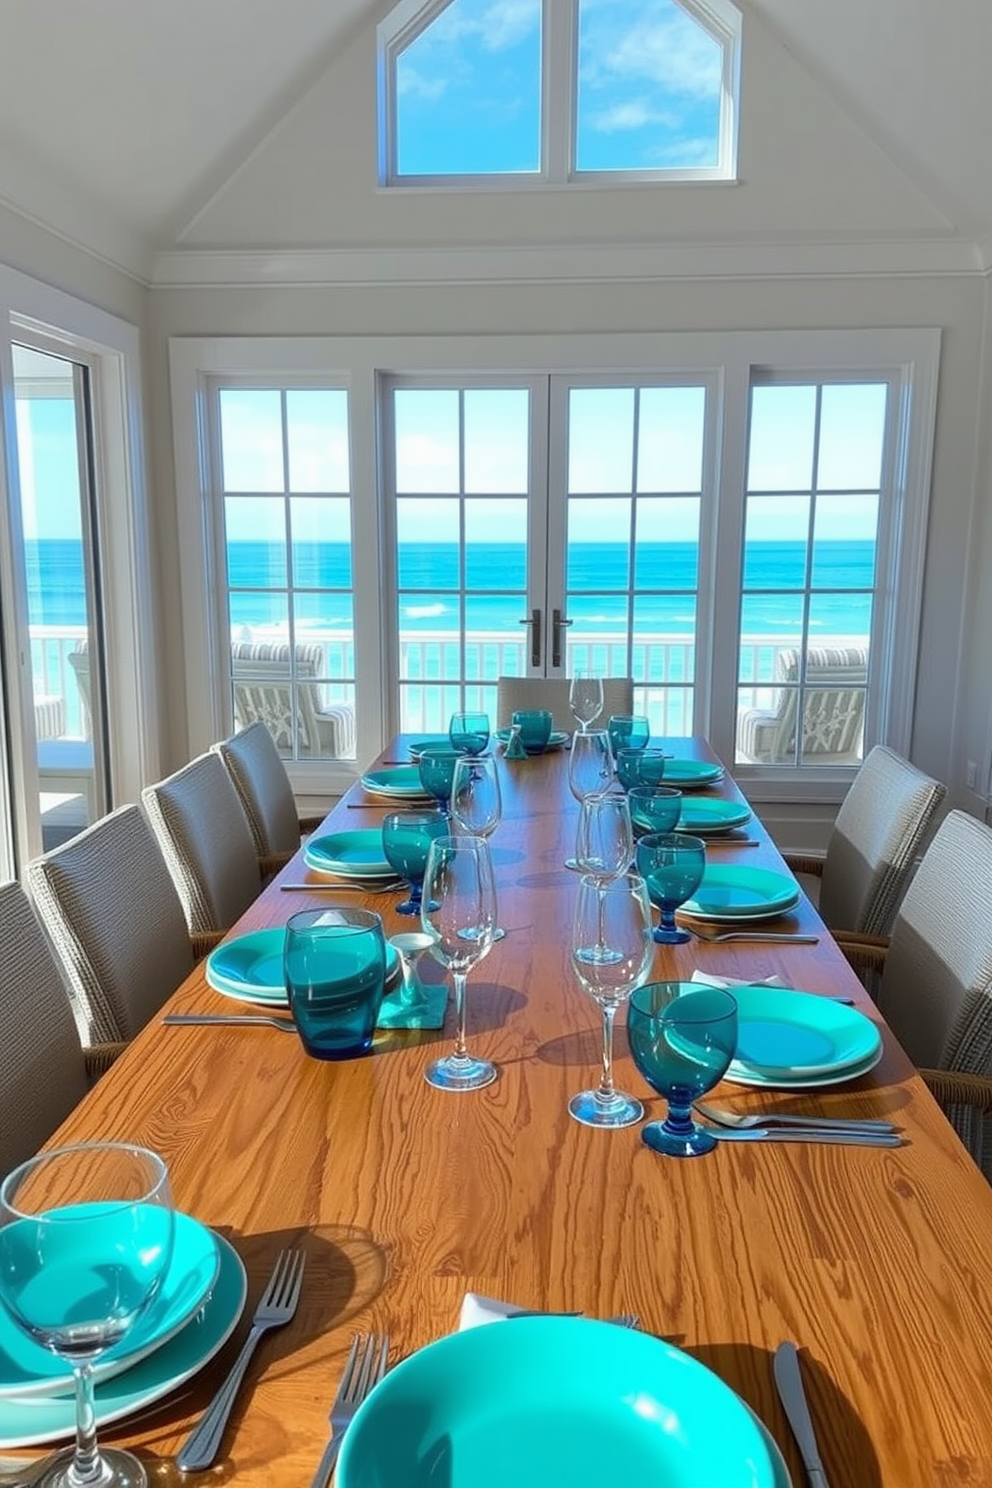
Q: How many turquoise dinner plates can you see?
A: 11